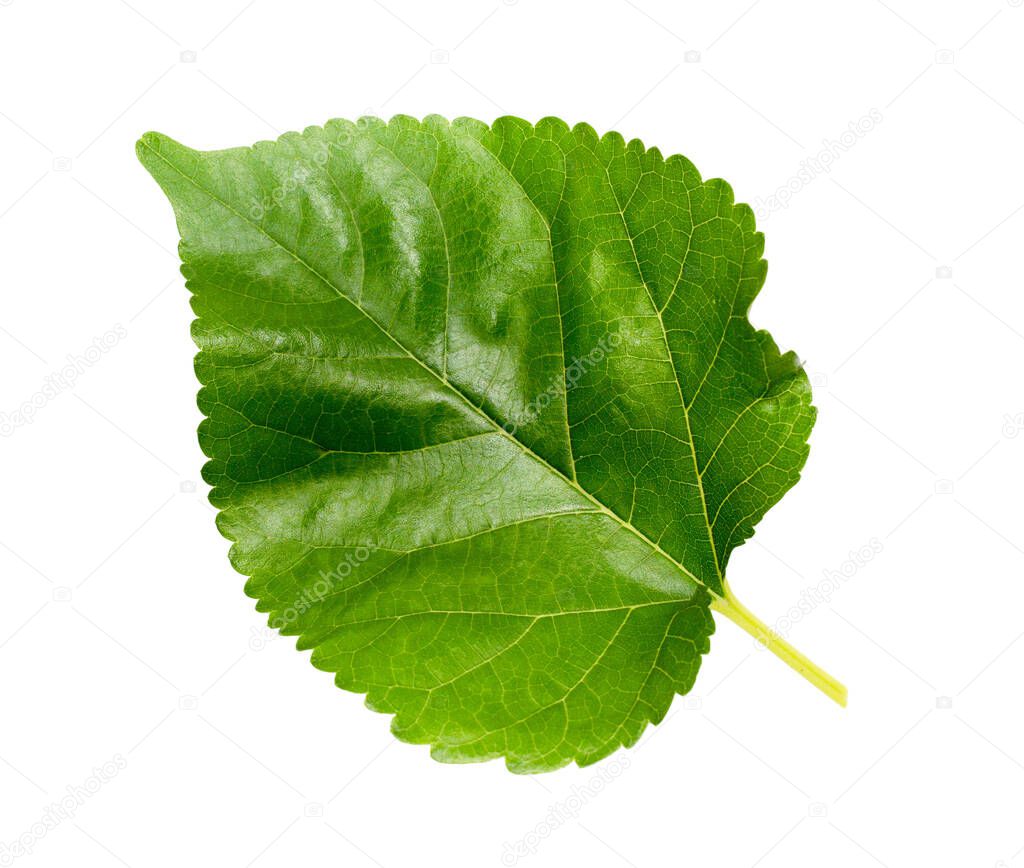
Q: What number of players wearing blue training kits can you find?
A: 0